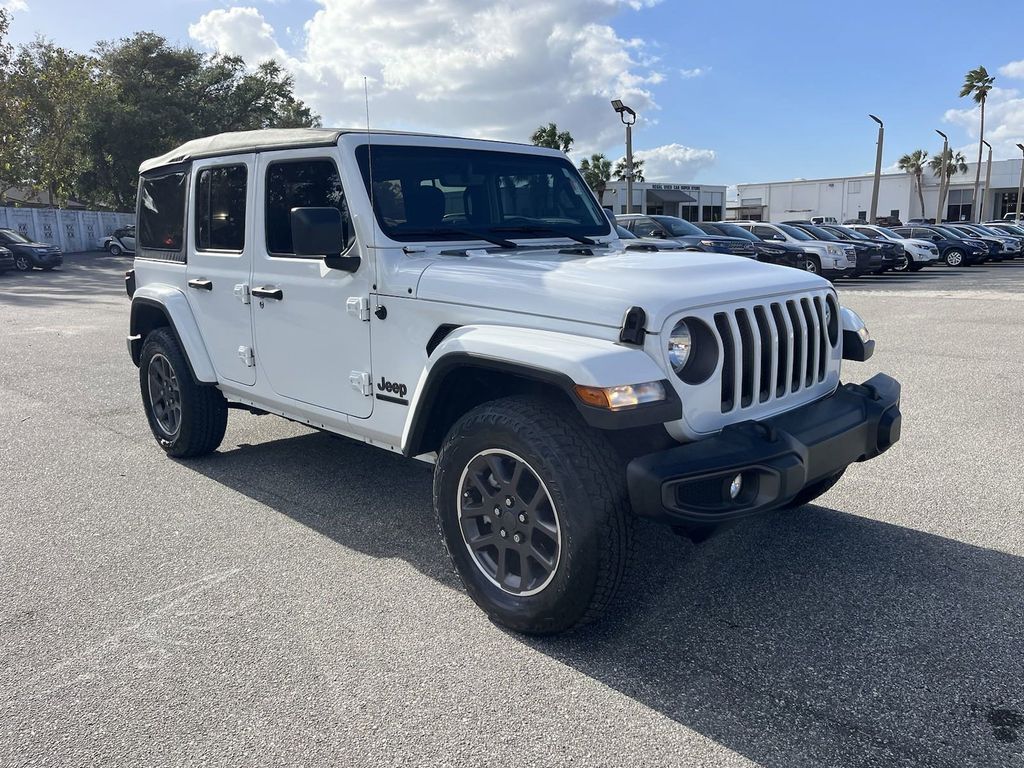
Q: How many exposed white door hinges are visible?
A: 4